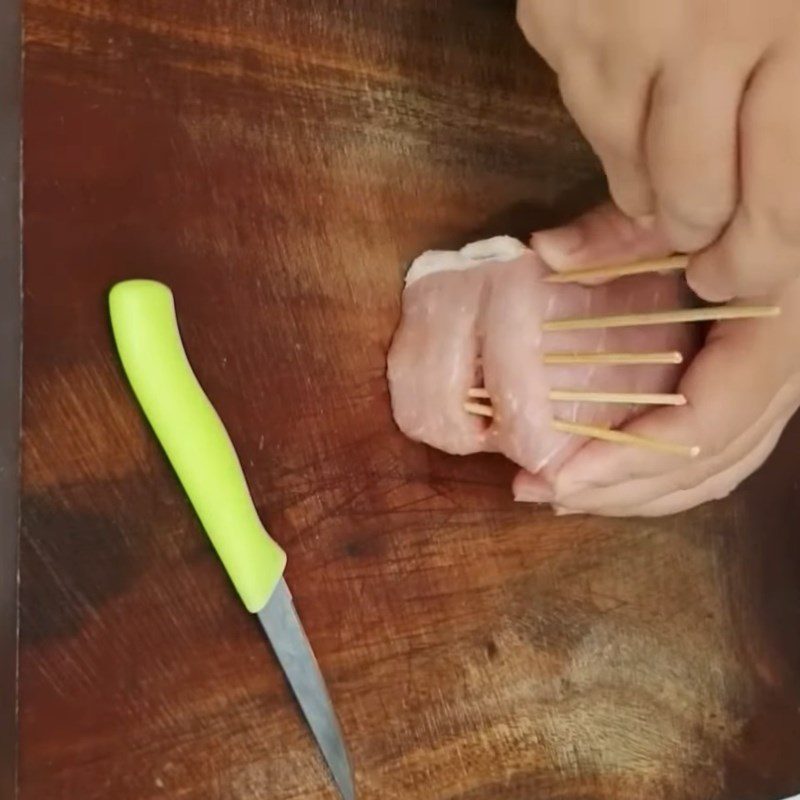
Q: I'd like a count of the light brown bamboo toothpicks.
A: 5